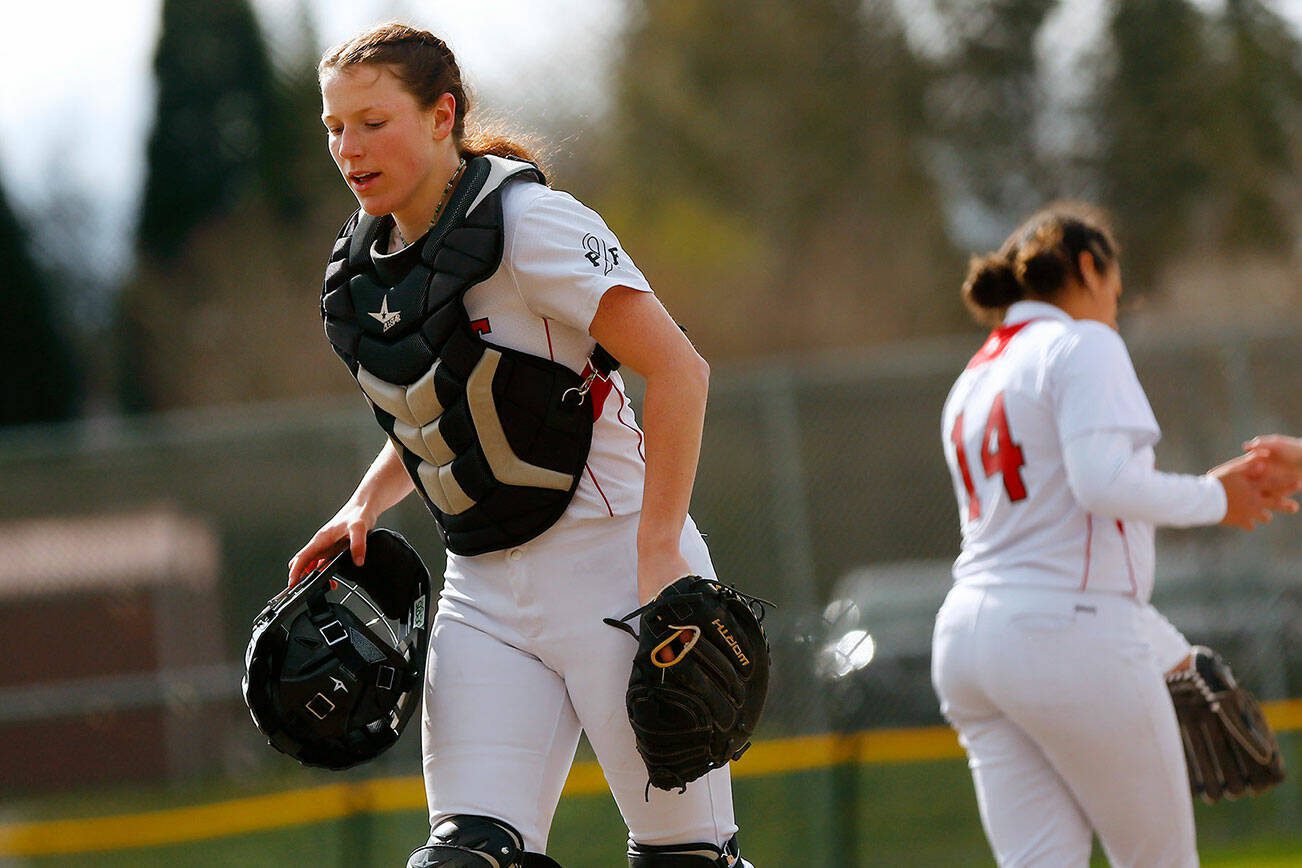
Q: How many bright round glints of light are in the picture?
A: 2